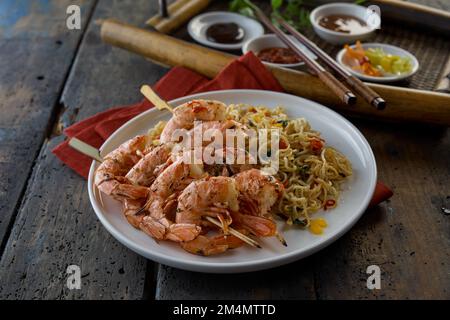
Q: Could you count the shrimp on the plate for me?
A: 8